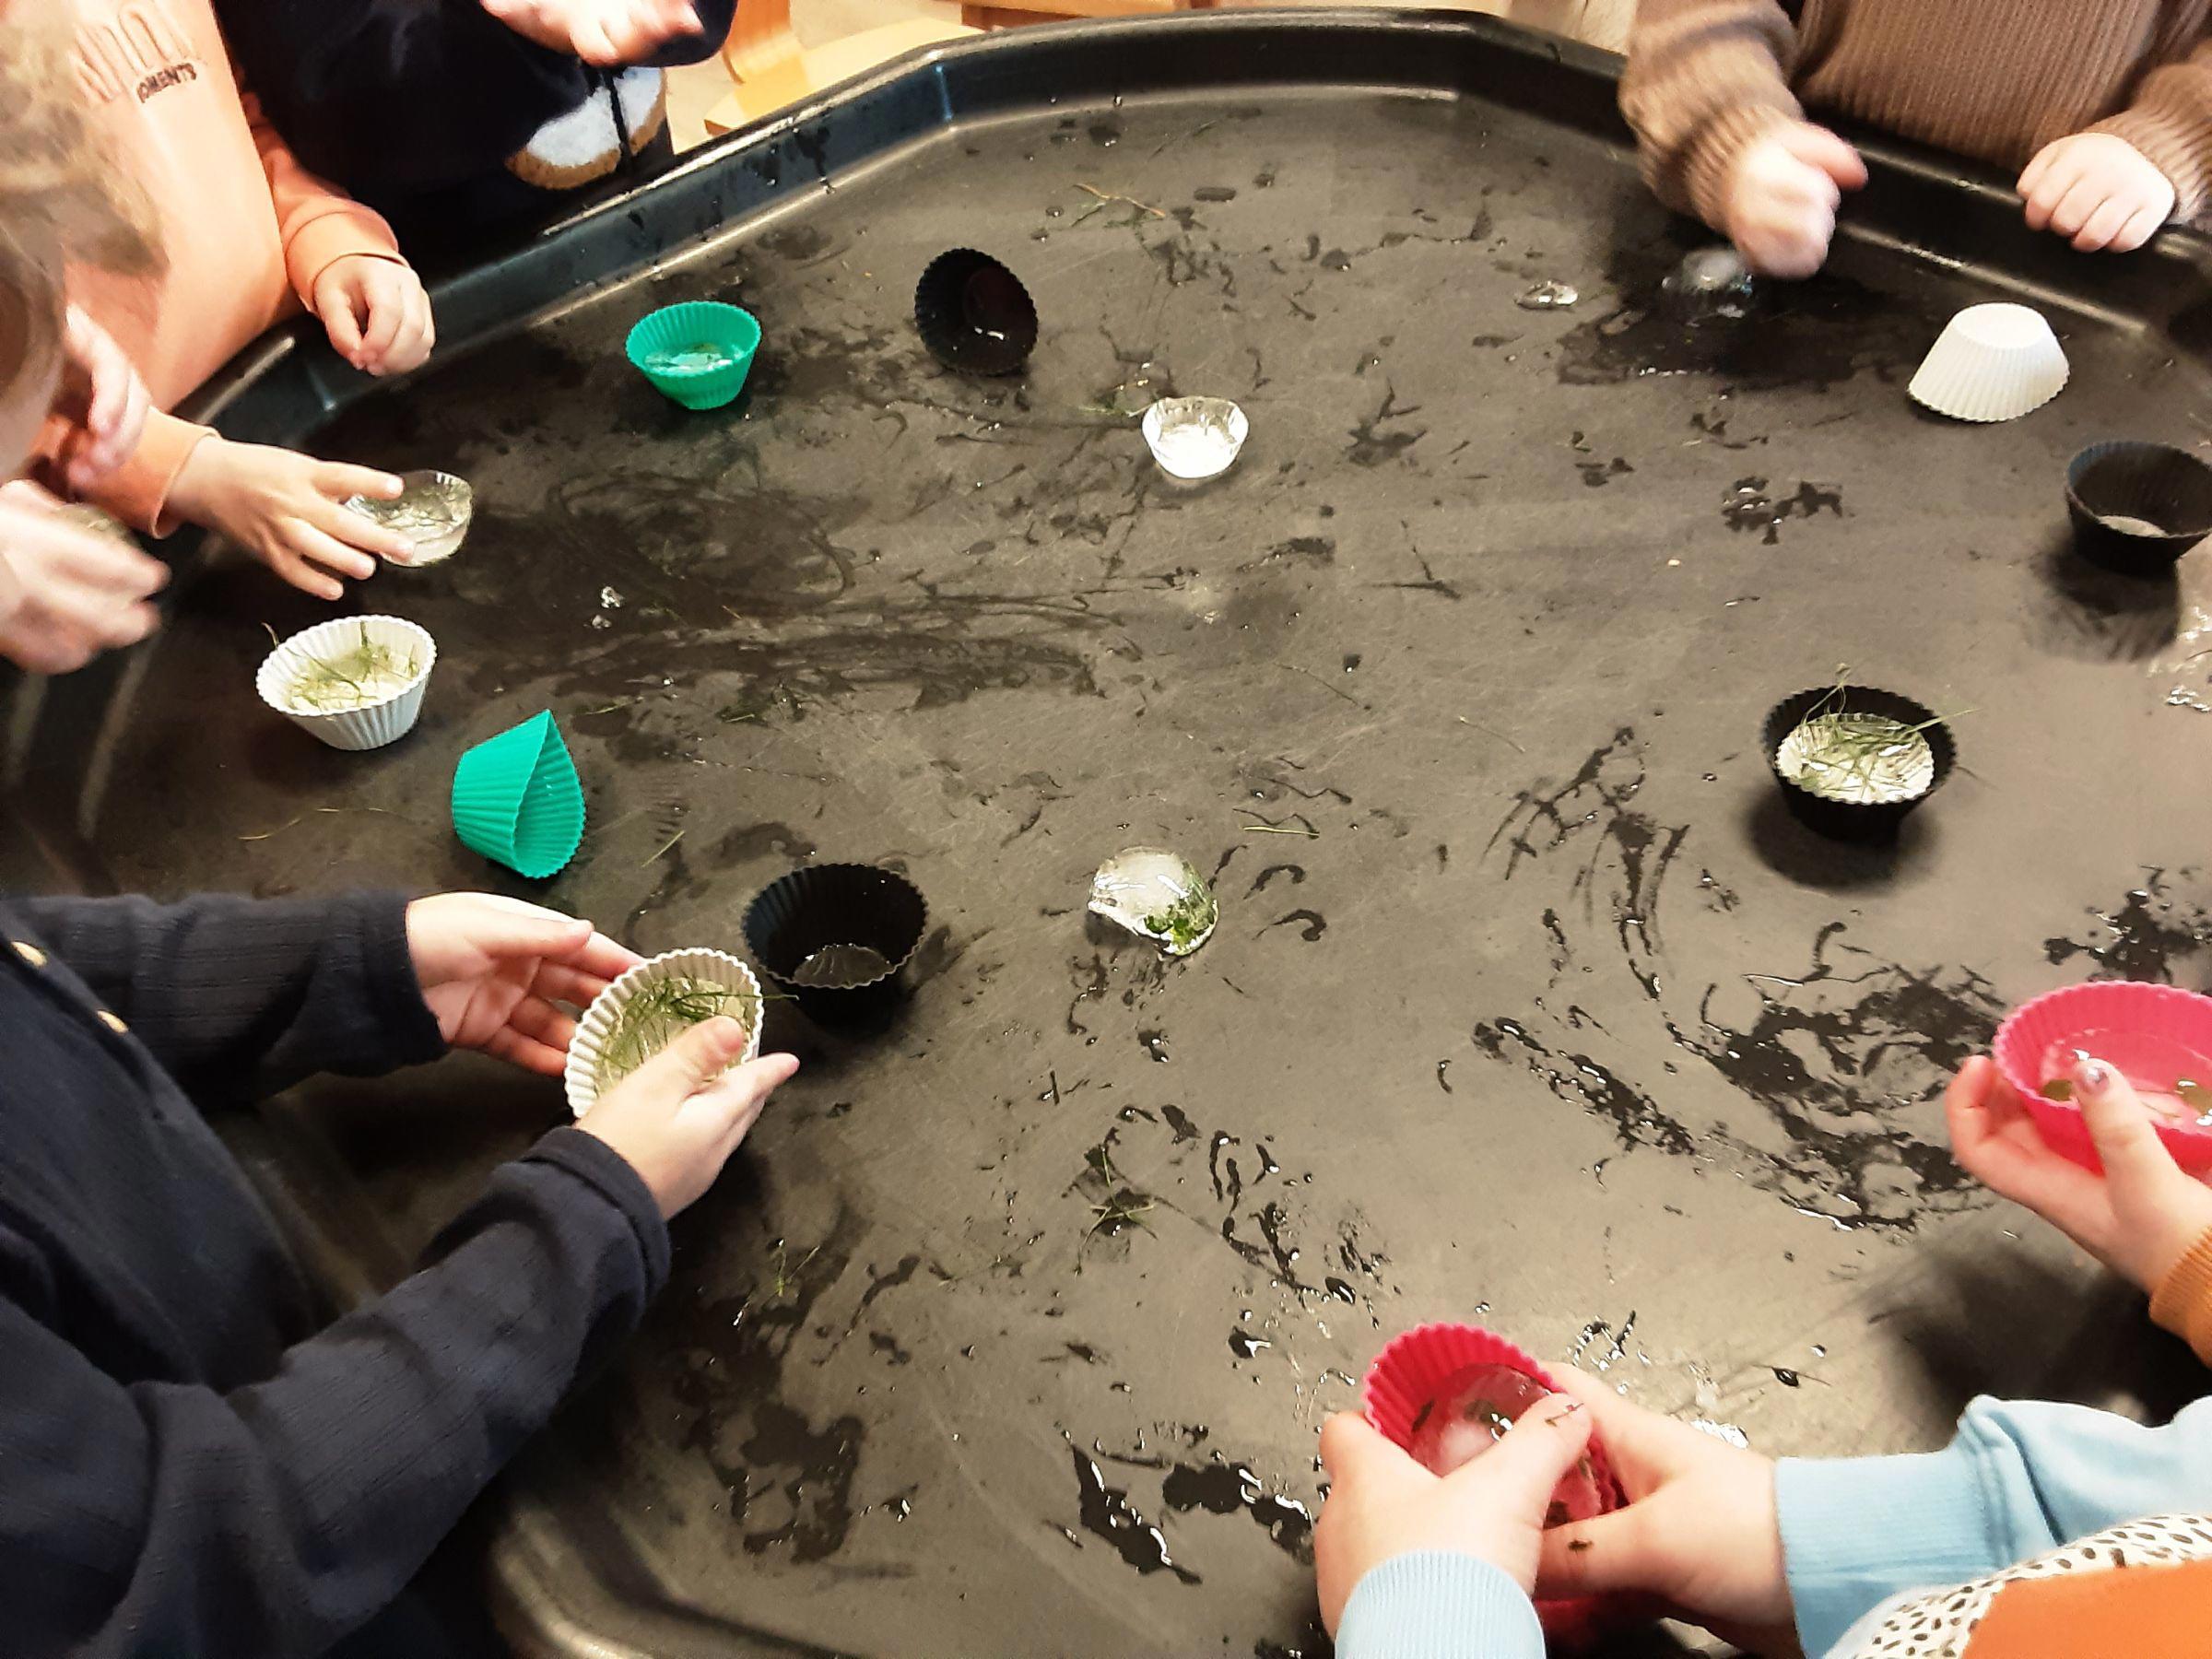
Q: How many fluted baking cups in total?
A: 11